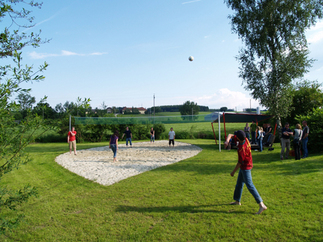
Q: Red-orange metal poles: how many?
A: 4